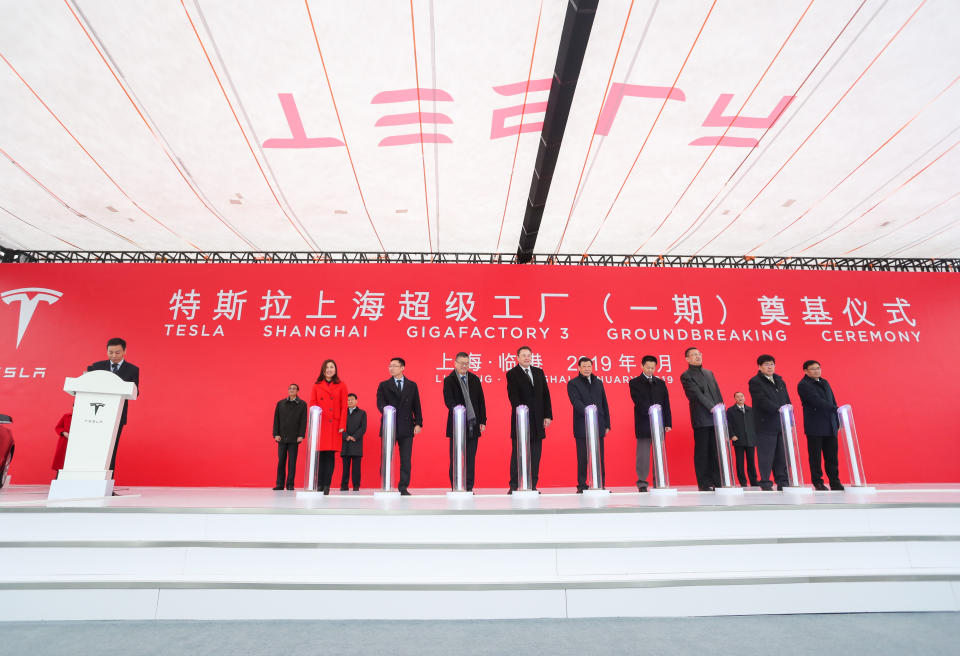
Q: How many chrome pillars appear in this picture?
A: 9